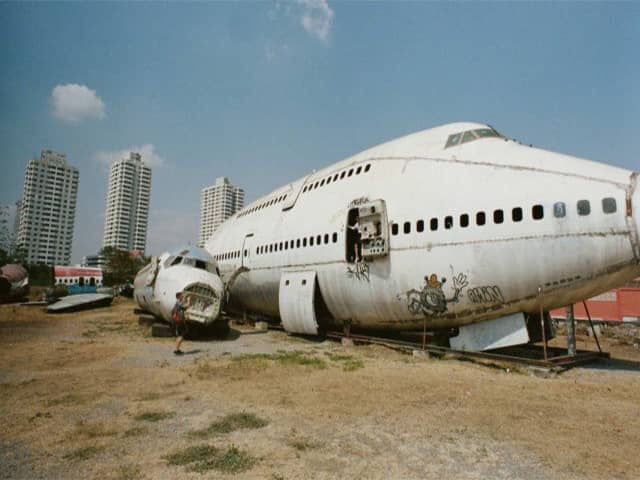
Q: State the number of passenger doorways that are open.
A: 1